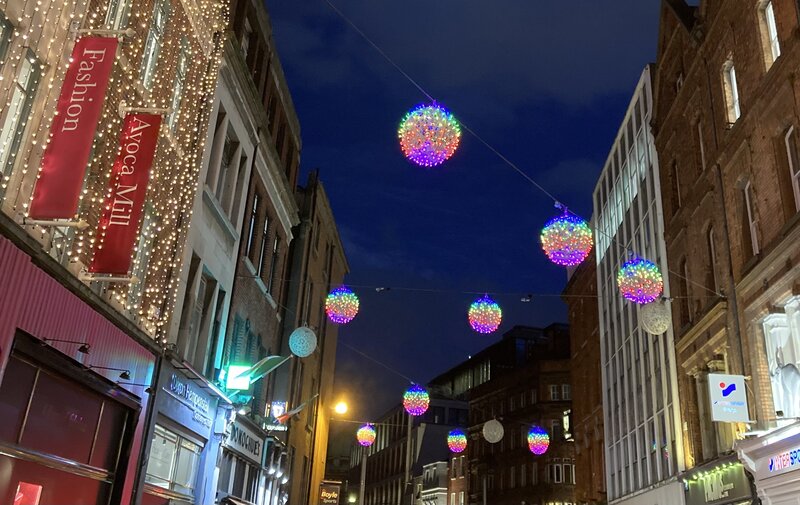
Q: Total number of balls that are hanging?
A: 12